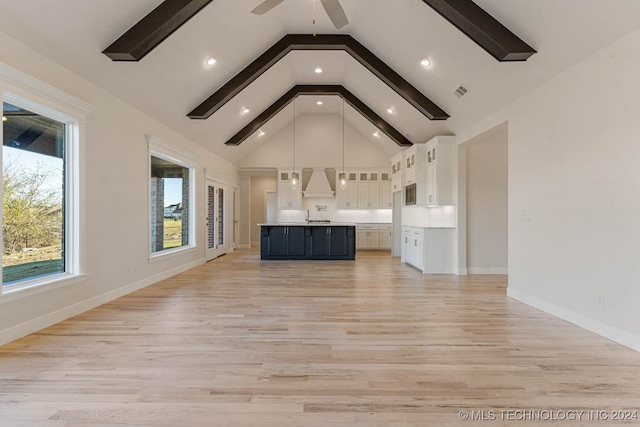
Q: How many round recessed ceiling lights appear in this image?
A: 8